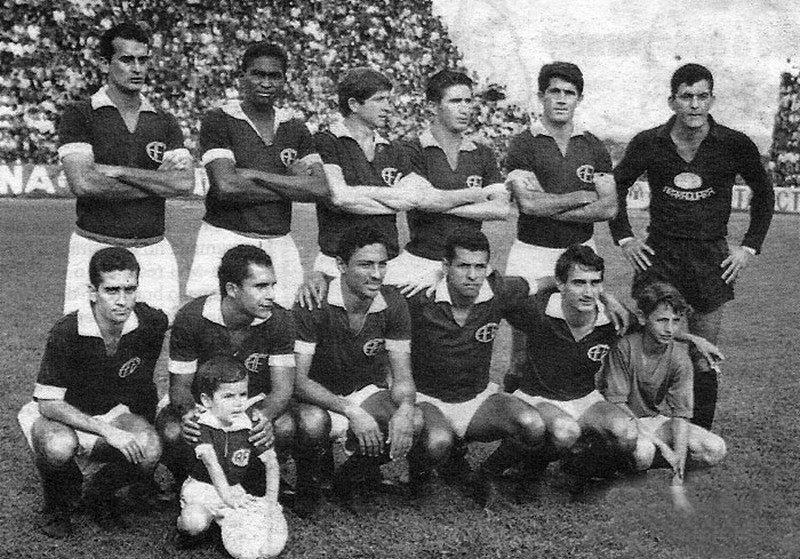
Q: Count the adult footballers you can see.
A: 11